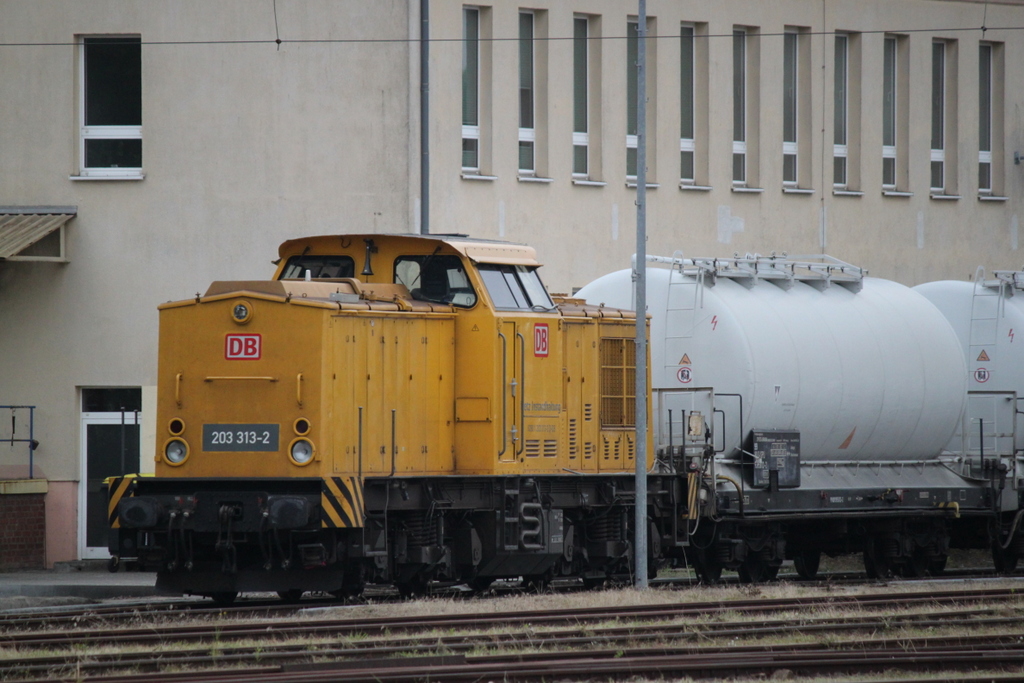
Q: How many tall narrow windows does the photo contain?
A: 11